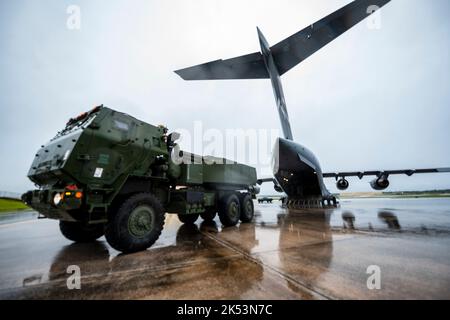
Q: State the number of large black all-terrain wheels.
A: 6